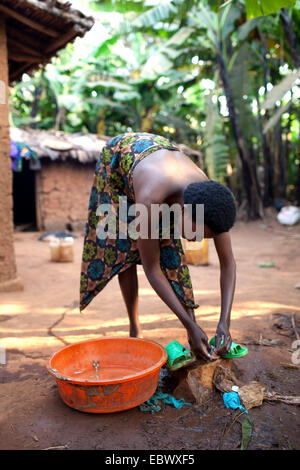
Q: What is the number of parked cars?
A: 0